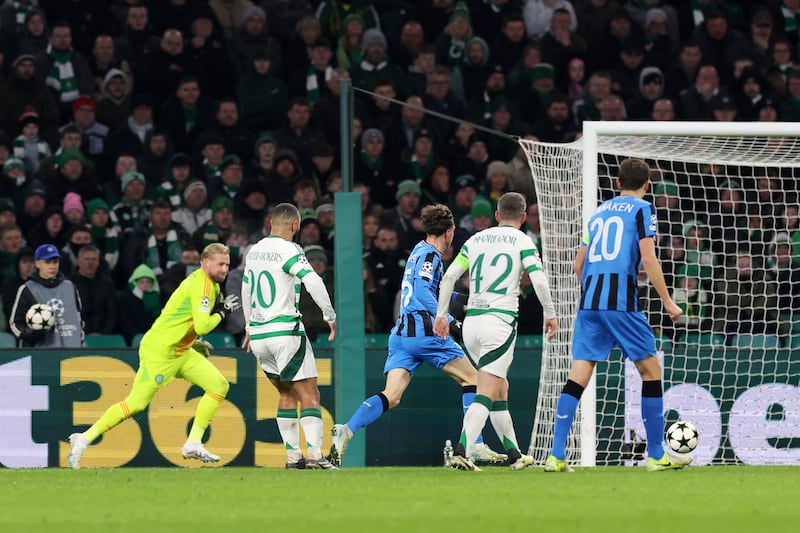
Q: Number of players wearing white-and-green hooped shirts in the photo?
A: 2